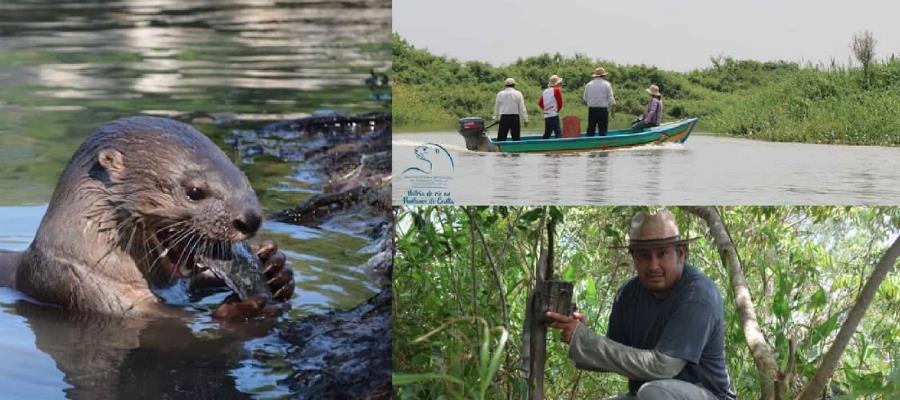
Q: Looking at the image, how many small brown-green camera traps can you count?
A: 1